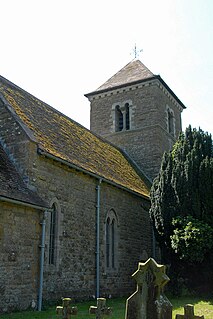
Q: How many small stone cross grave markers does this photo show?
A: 3